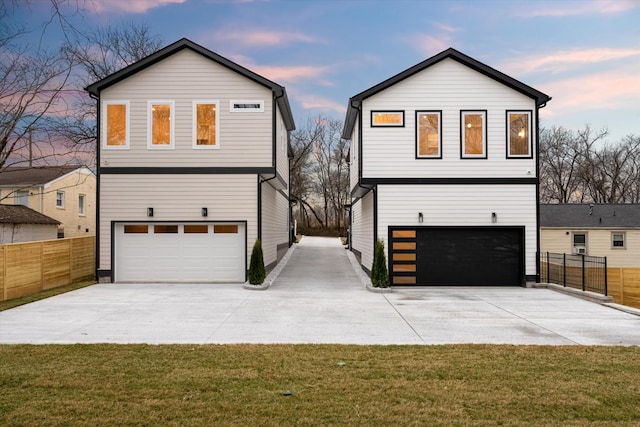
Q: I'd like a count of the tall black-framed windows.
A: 3